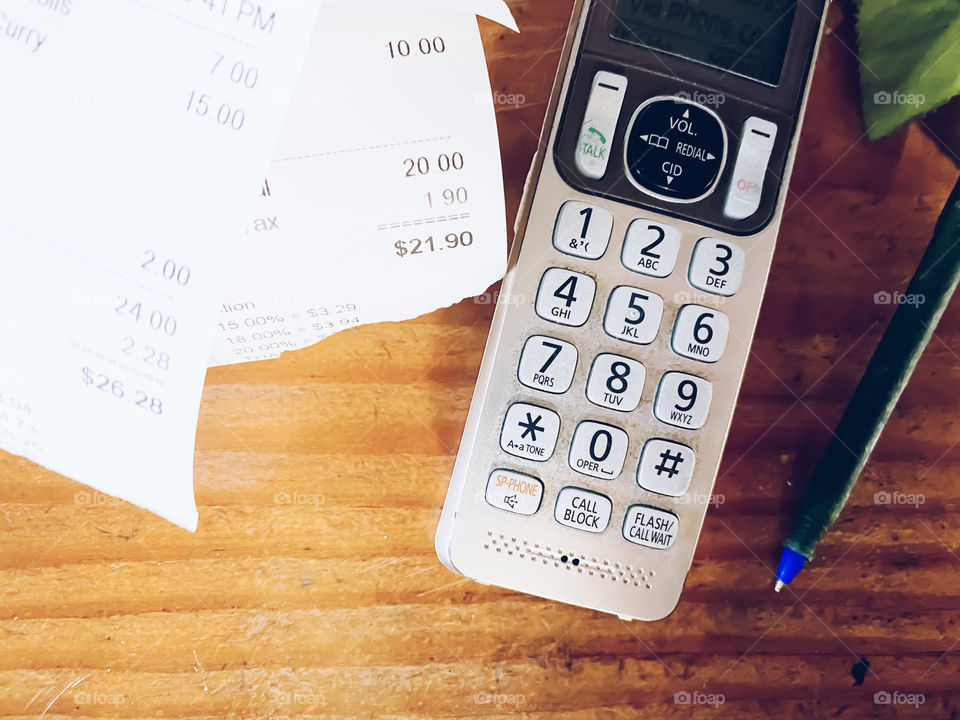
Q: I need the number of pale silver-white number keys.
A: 10